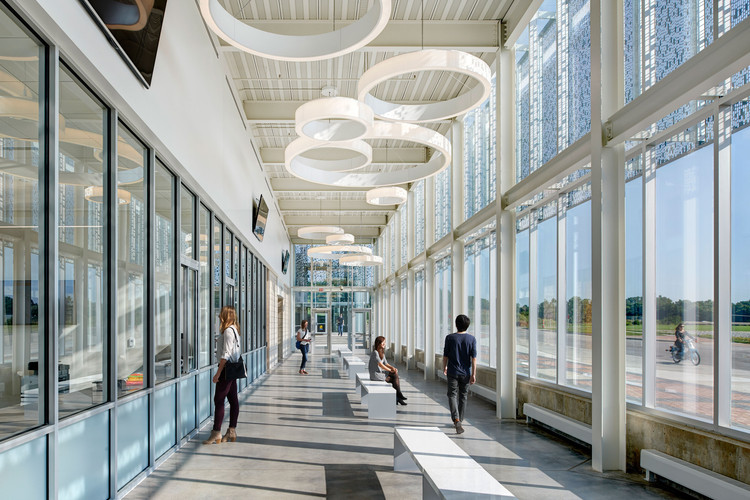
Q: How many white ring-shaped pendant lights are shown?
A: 10